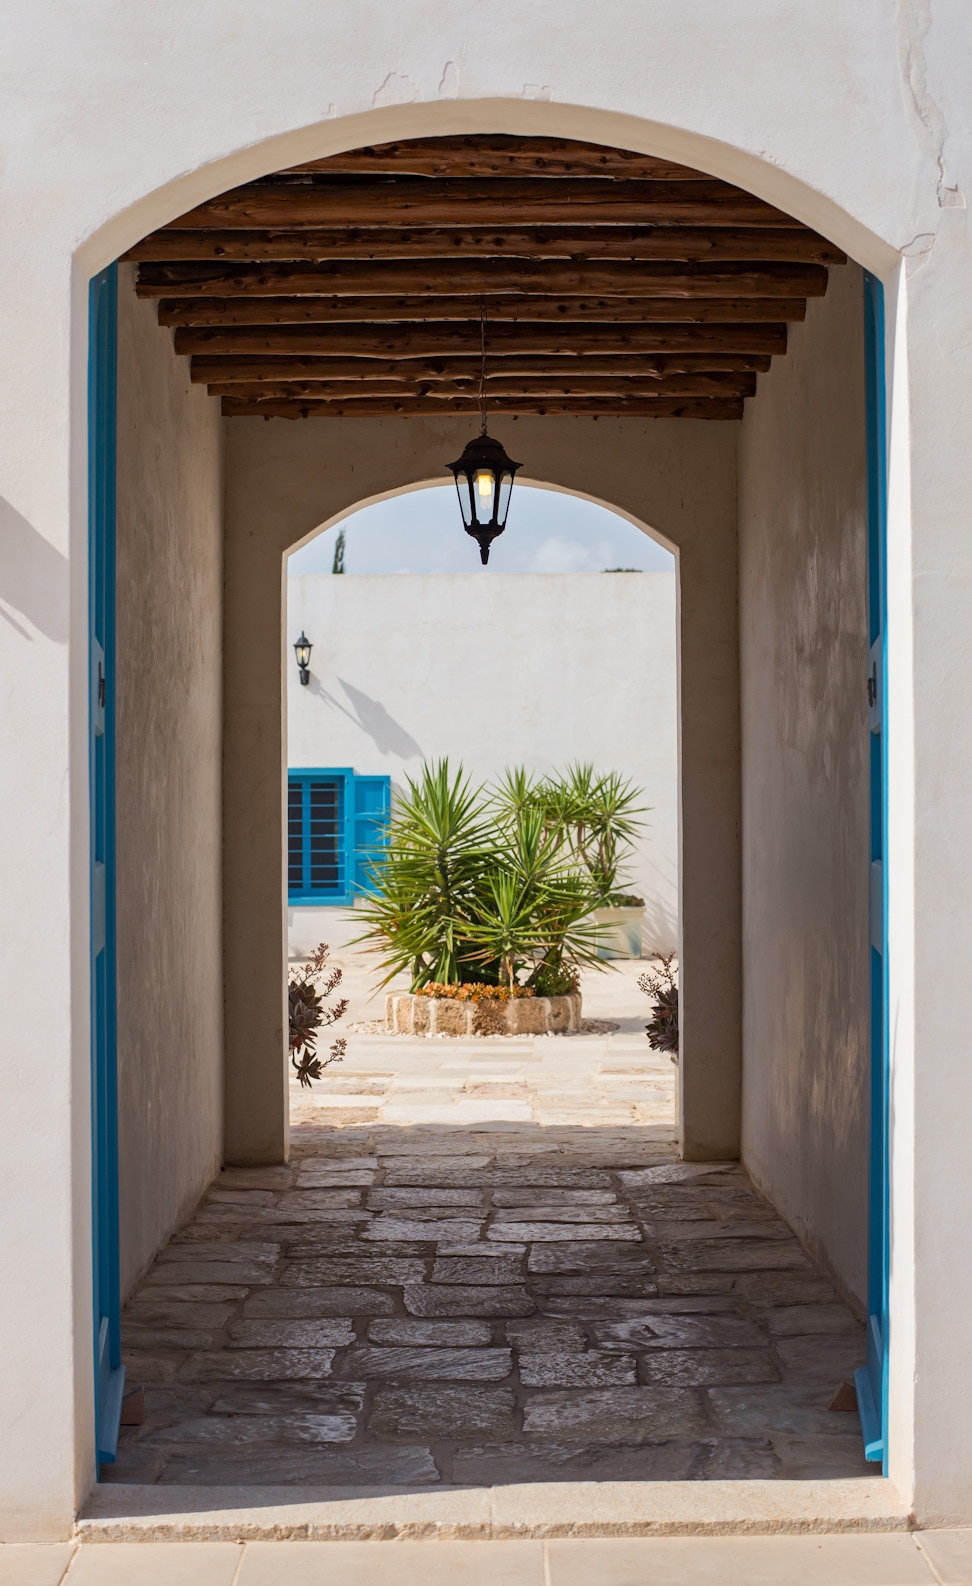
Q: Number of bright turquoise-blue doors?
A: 2